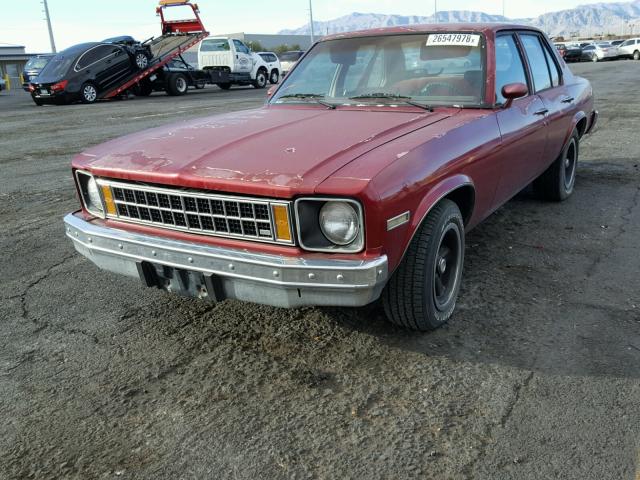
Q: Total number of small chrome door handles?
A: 2